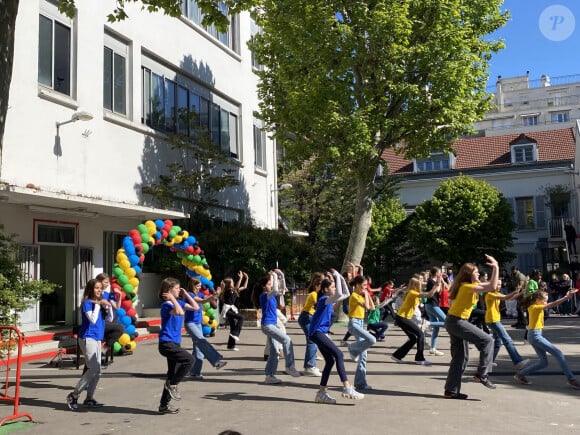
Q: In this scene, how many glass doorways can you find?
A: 1